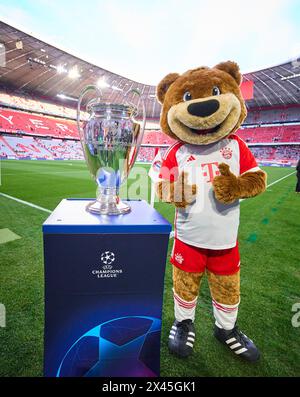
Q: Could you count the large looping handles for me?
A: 2